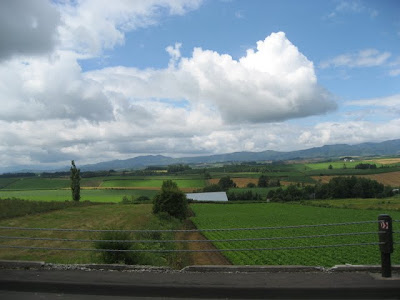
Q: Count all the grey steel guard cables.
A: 3